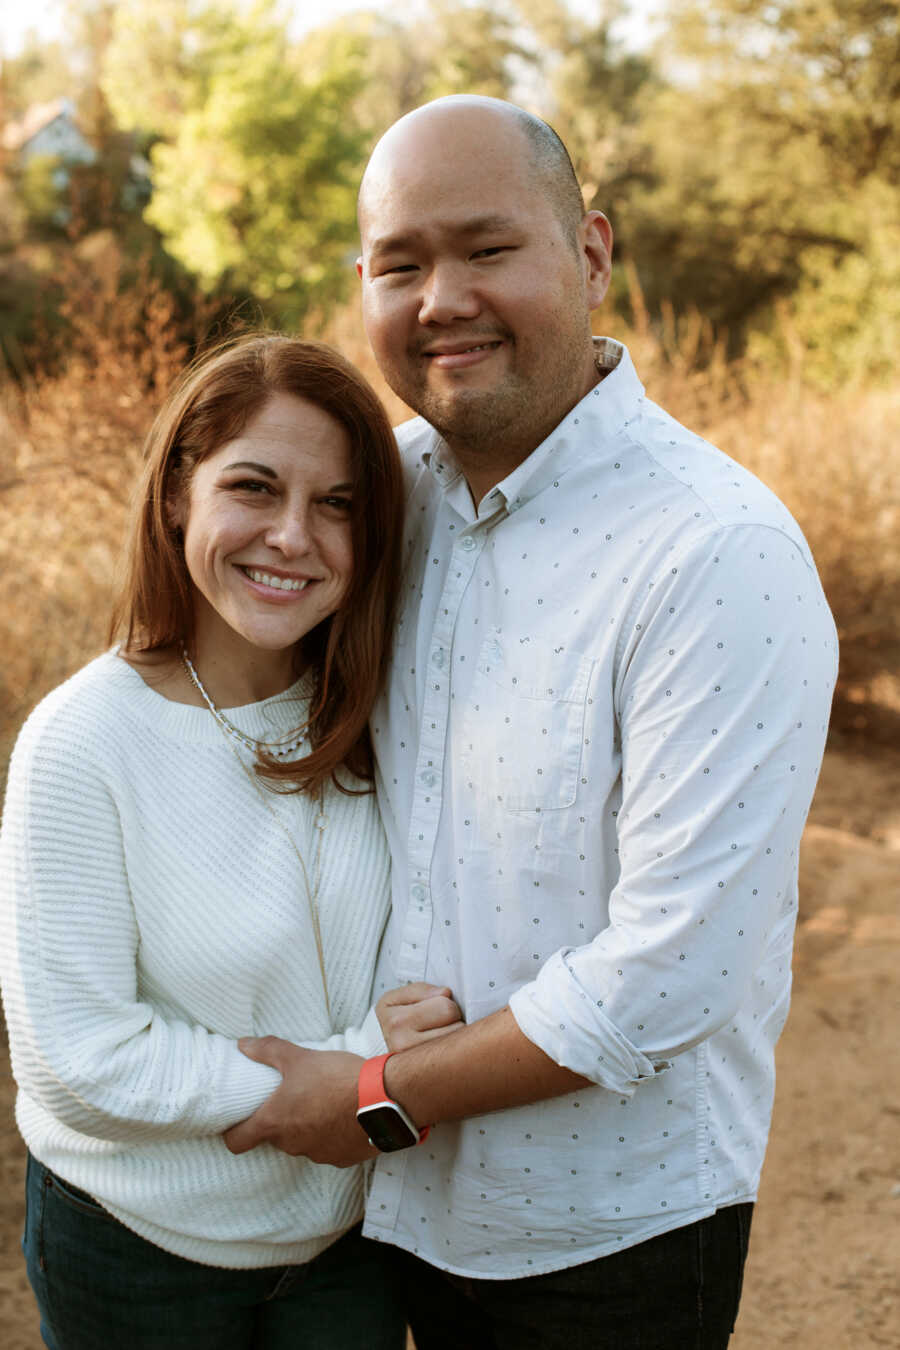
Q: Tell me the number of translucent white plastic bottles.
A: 0